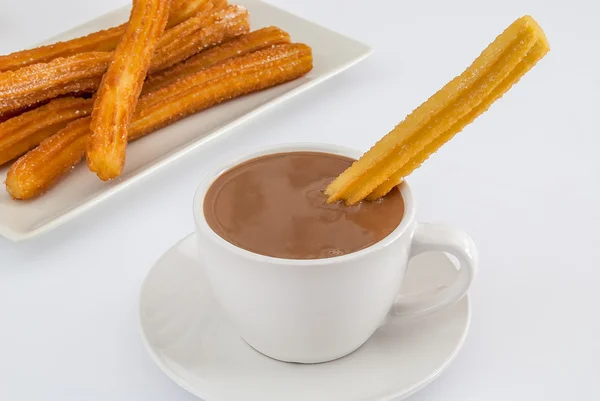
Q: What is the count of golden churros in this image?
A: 6